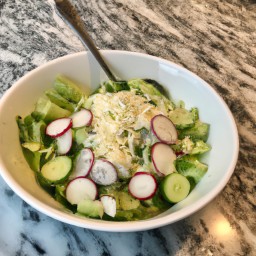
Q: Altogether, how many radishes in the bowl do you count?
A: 9